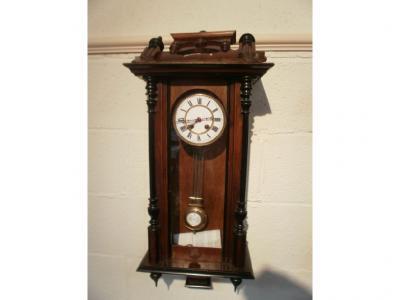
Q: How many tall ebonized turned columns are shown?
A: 2